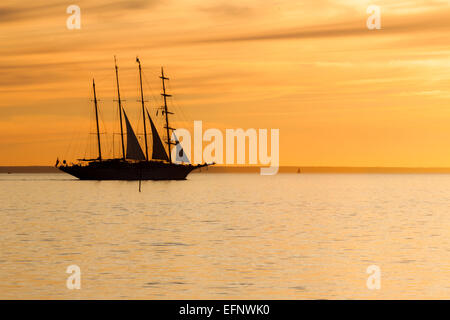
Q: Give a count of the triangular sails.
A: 3